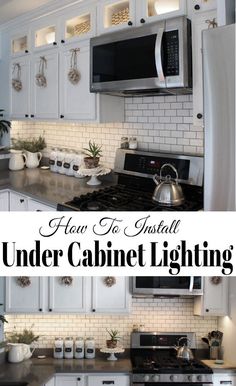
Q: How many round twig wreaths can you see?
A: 7